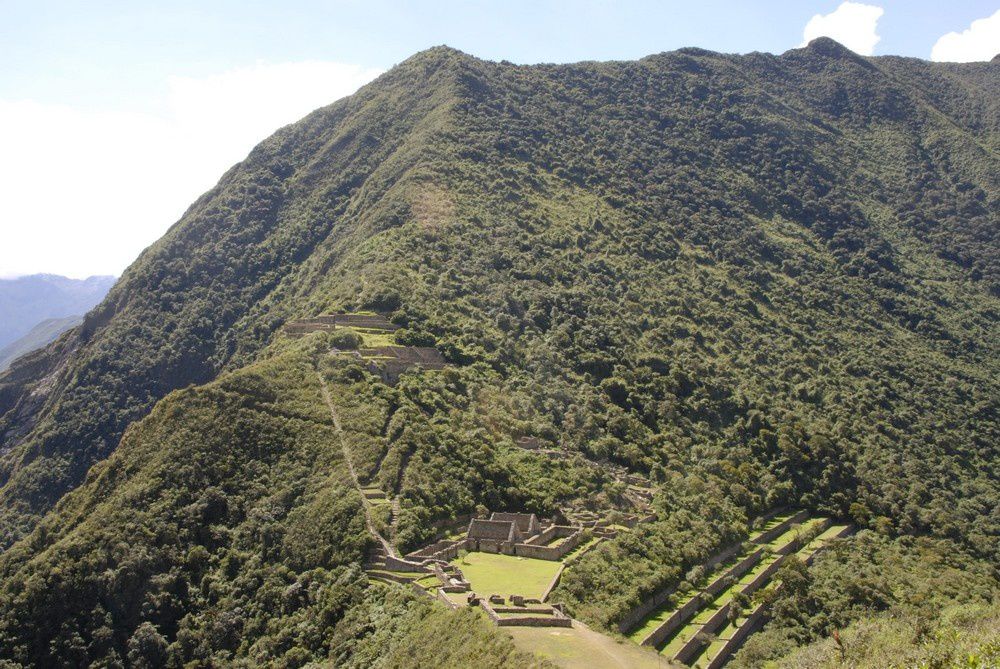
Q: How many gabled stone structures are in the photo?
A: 2